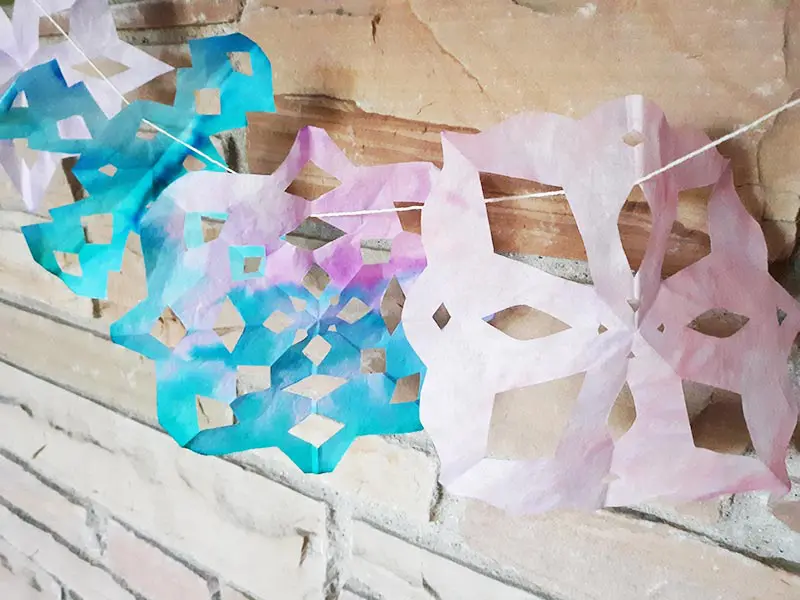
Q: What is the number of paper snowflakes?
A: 4